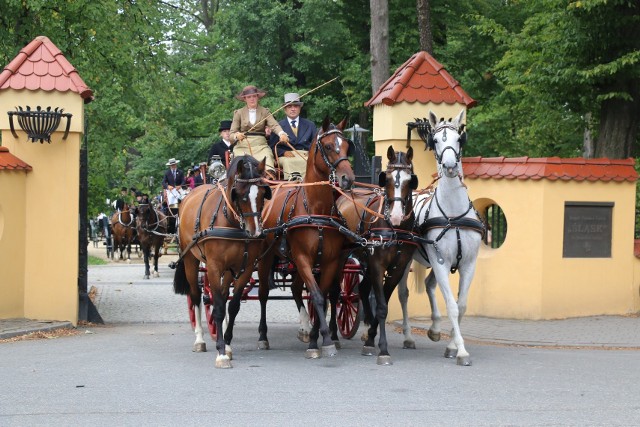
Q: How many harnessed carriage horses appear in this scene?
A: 6